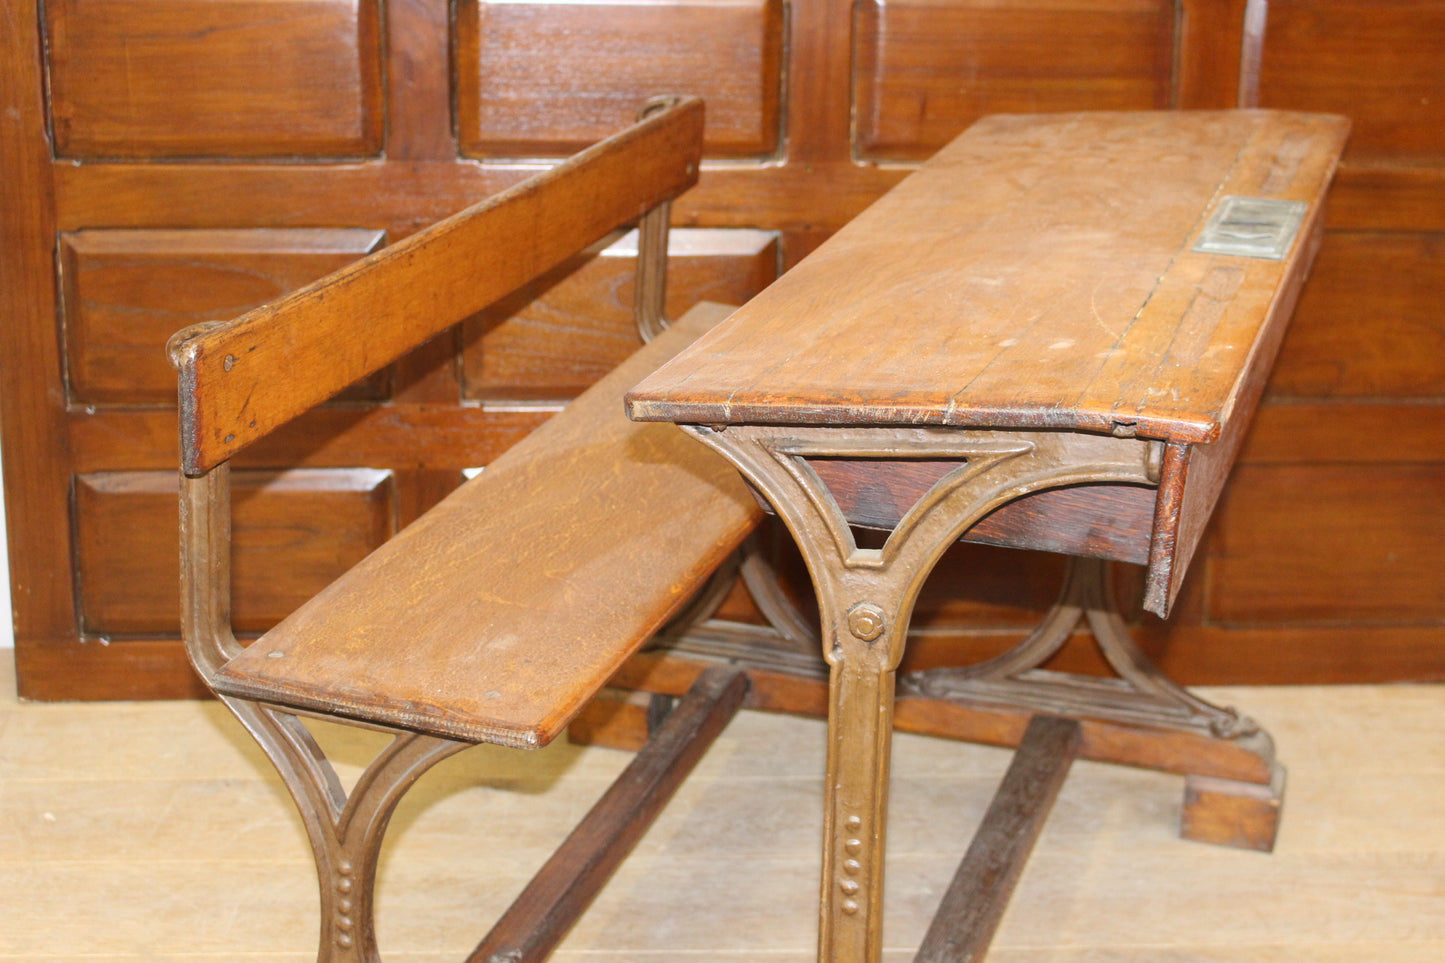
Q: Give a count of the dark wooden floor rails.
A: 2